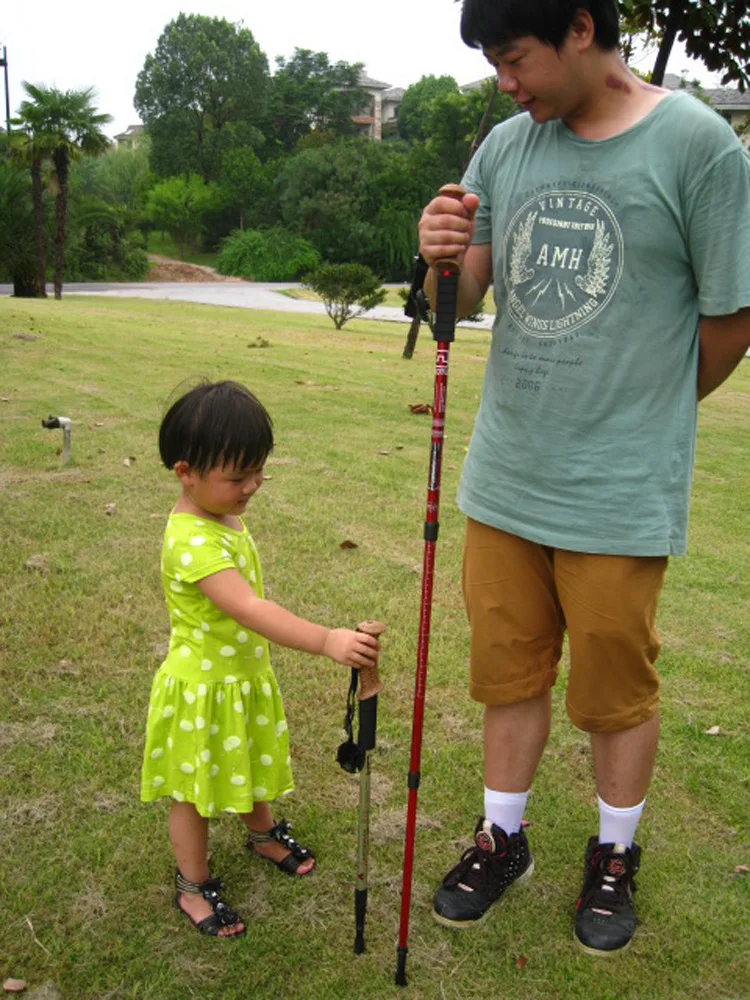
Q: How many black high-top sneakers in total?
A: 2